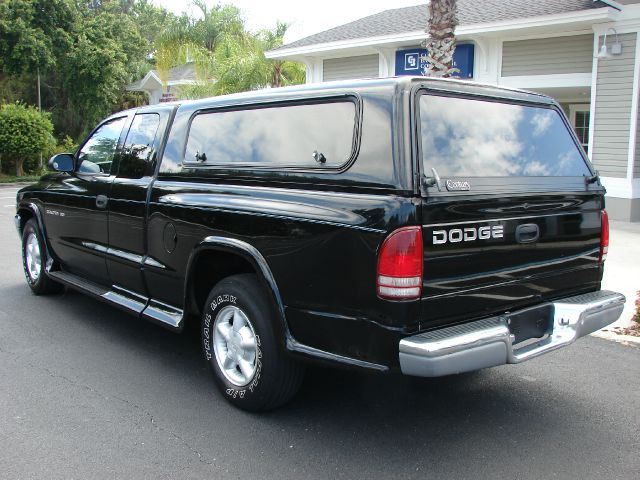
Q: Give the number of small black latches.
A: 2